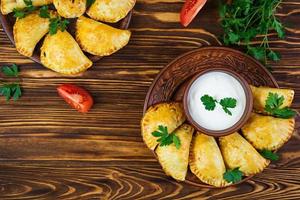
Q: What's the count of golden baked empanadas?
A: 12